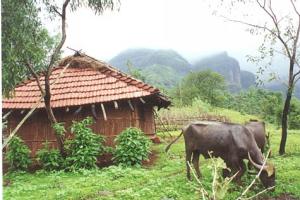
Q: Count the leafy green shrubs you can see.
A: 4